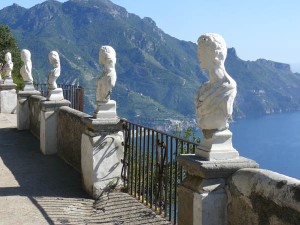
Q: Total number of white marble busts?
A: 5